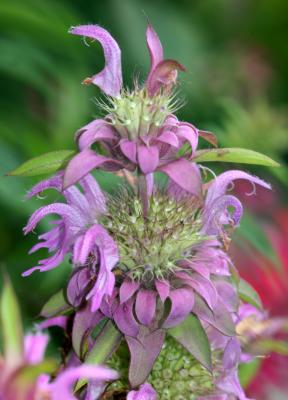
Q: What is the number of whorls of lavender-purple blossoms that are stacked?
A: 3